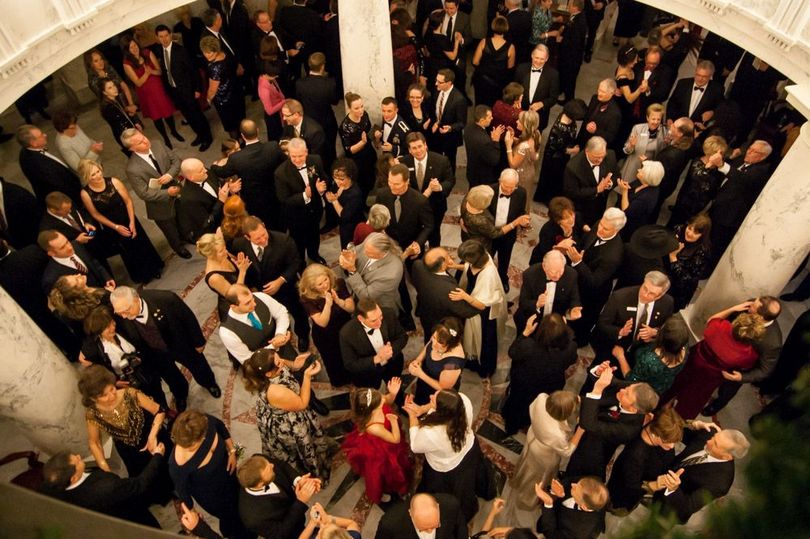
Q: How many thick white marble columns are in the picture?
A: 3